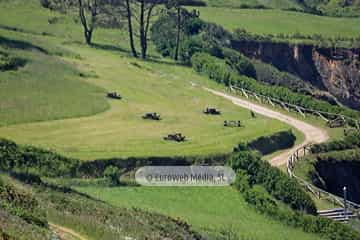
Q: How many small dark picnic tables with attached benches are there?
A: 4